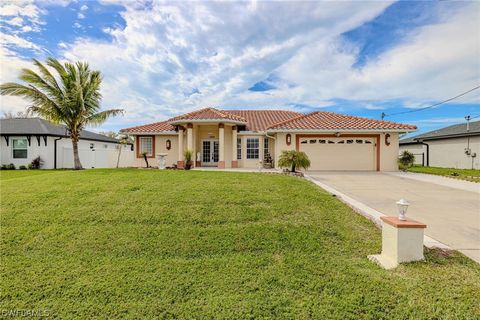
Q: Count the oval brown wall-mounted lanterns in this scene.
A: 3